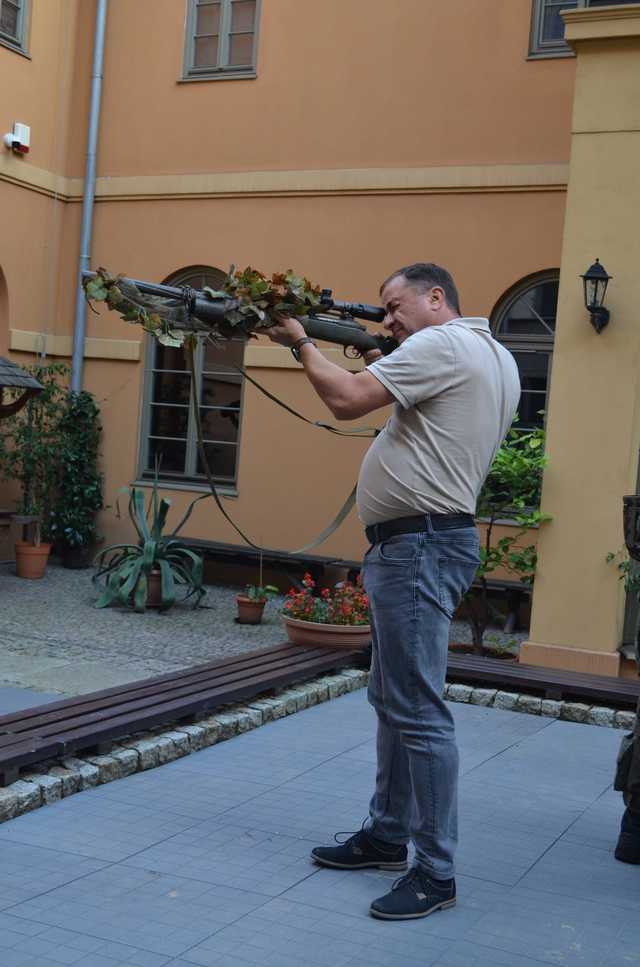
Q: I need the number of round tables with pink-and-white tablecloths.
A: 0